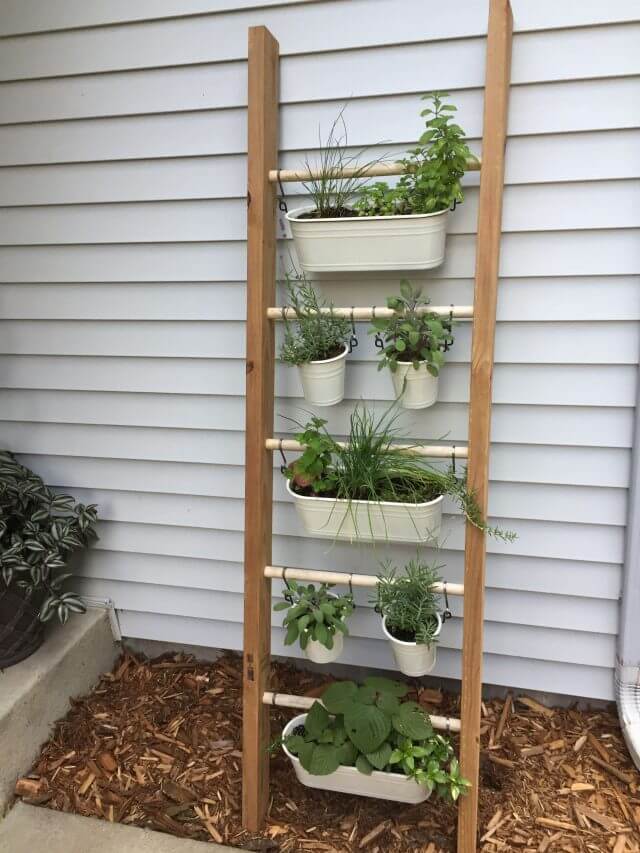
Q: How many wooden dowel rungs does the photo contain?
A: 5